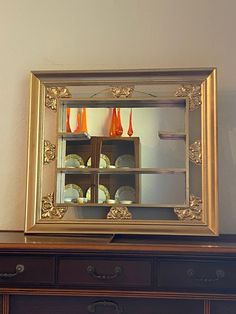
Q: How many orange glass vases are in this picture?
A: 6